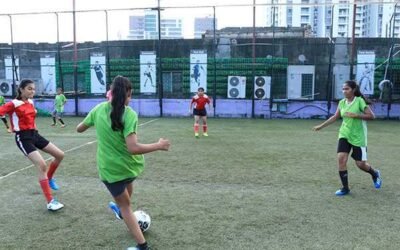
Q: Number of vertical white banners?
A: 6